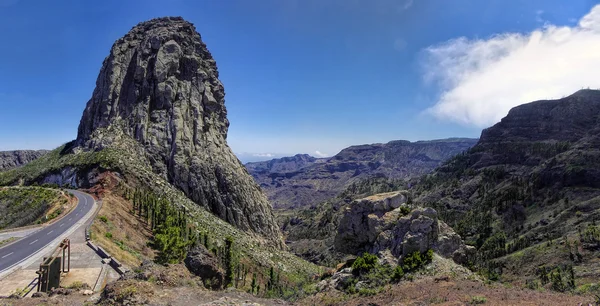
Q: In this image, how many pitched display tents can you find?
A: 0